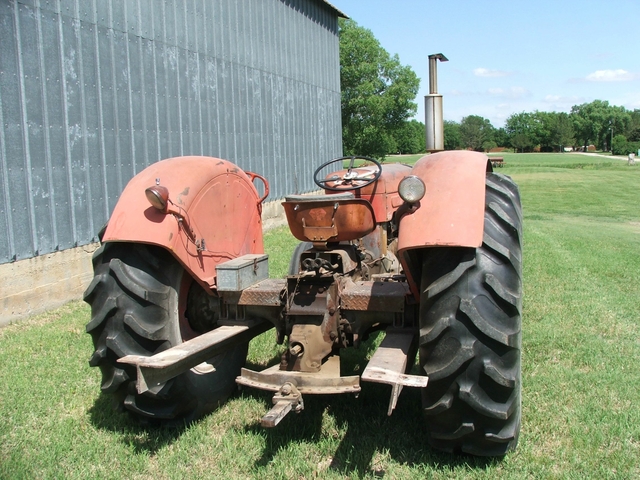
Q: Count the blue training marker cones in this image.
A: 0